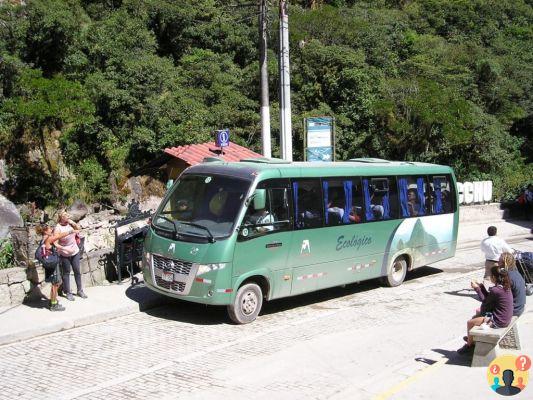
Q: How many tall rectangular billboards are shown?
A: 1